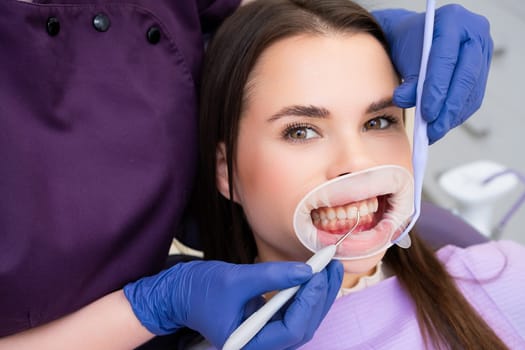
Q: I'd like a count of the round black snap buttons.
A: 3